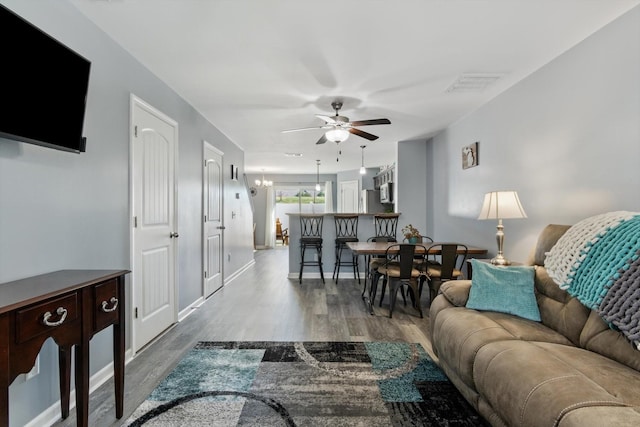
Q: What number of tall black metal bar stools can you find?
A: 3